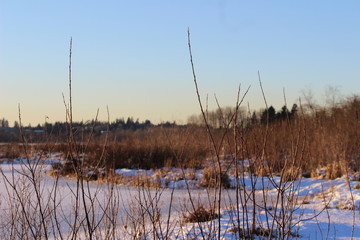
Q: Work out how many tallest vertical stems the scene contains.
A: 2